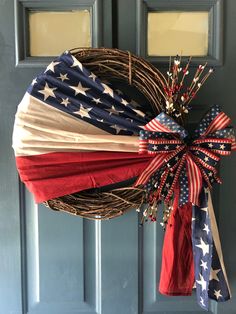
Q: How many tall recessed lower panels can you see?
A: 2